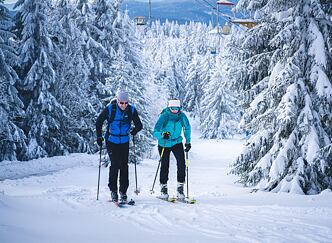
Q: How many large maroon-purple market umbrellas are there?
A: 0